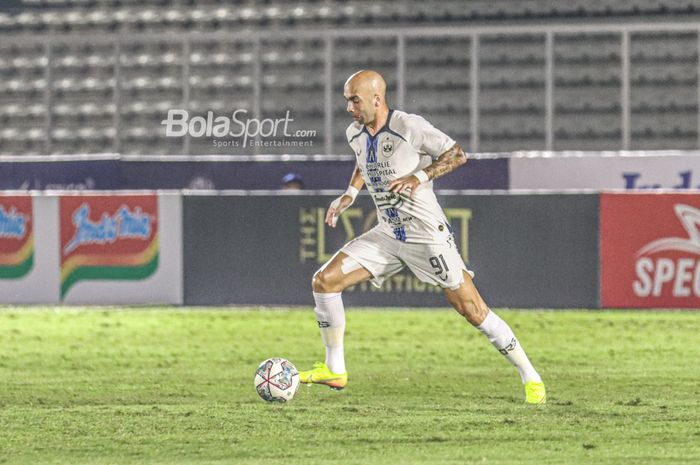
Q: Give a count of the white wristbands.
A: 2